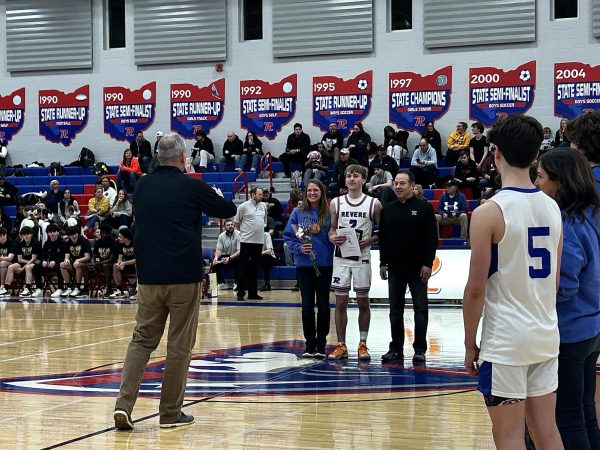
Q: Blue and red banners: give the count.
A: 9